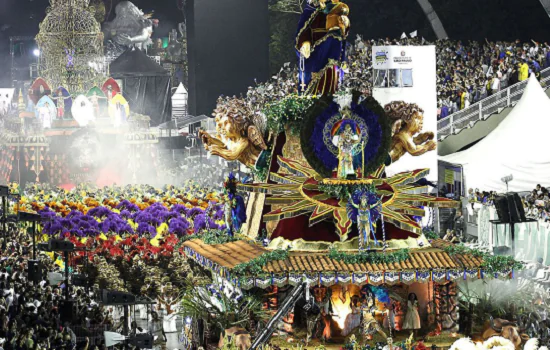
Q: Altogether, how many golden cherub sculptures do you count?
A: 2